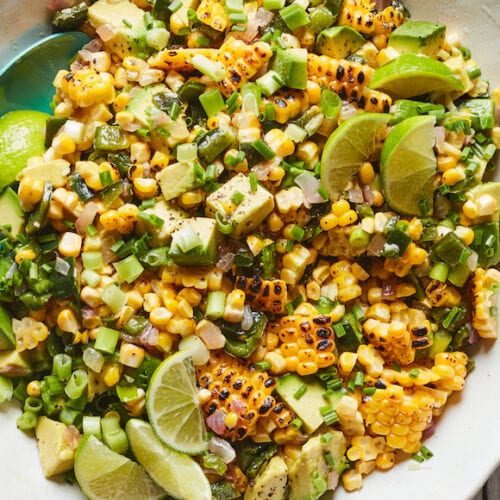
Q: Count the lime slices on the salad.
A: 6